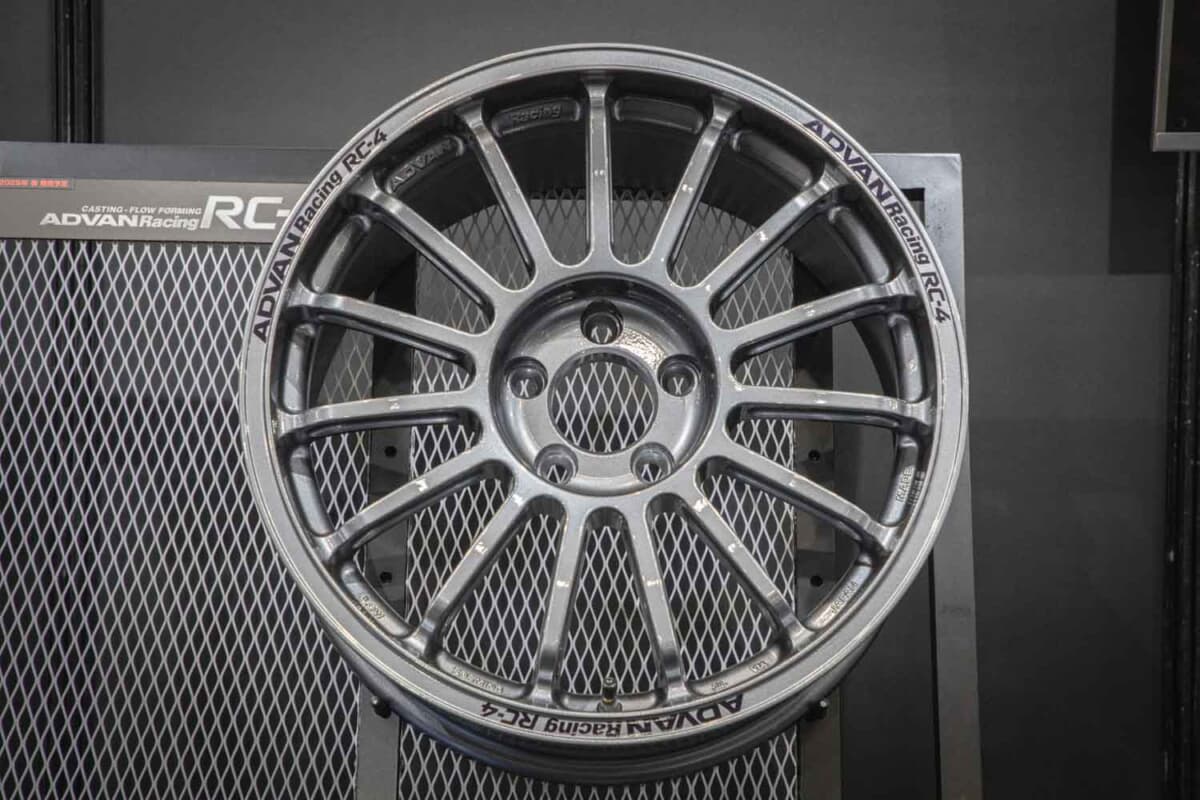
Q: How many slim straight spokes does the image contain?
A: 15